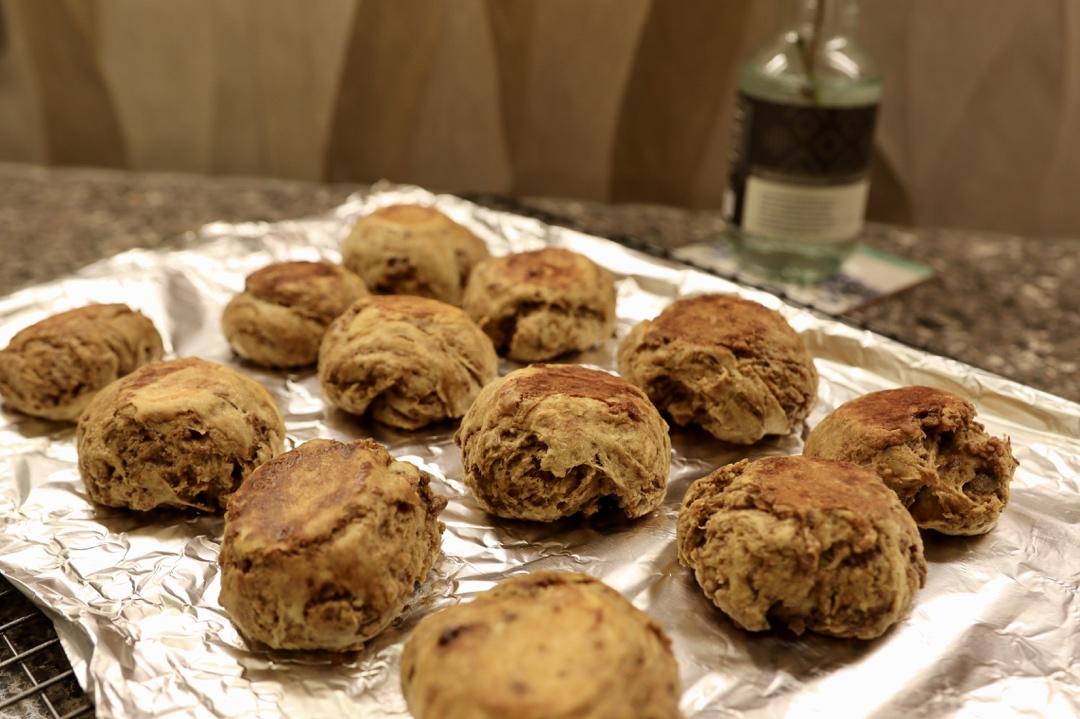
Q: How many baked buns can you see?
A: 12